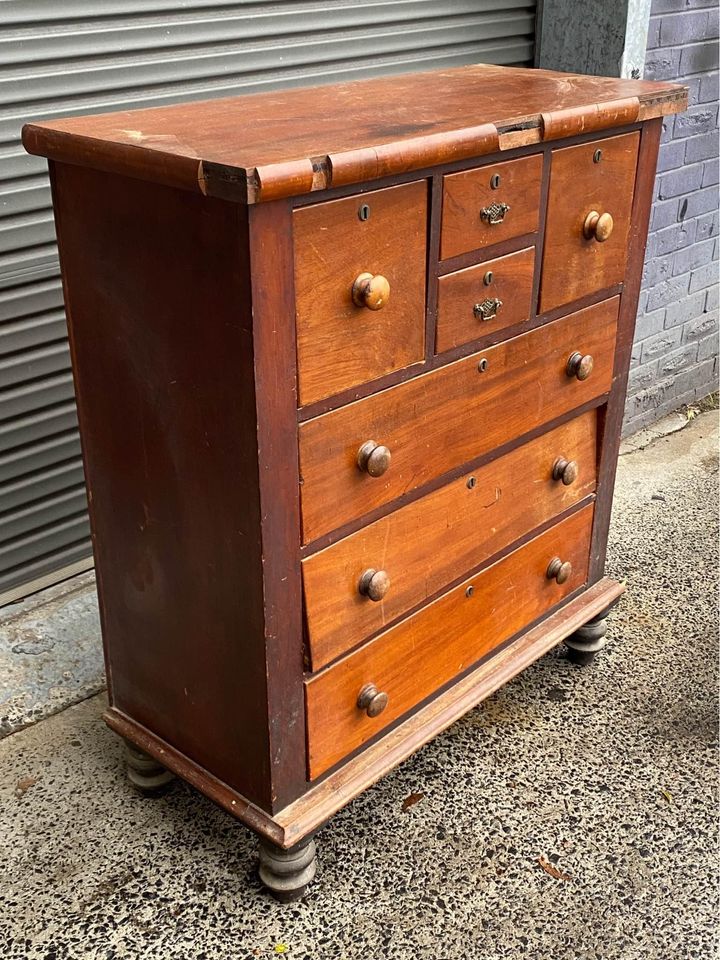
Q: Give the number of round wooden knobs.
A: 8